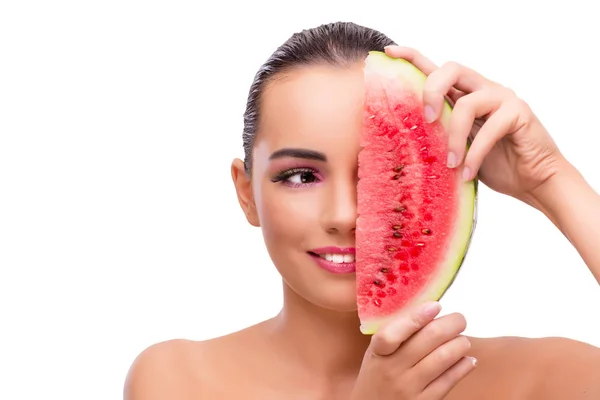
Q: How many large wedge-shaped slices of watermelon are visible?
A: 1